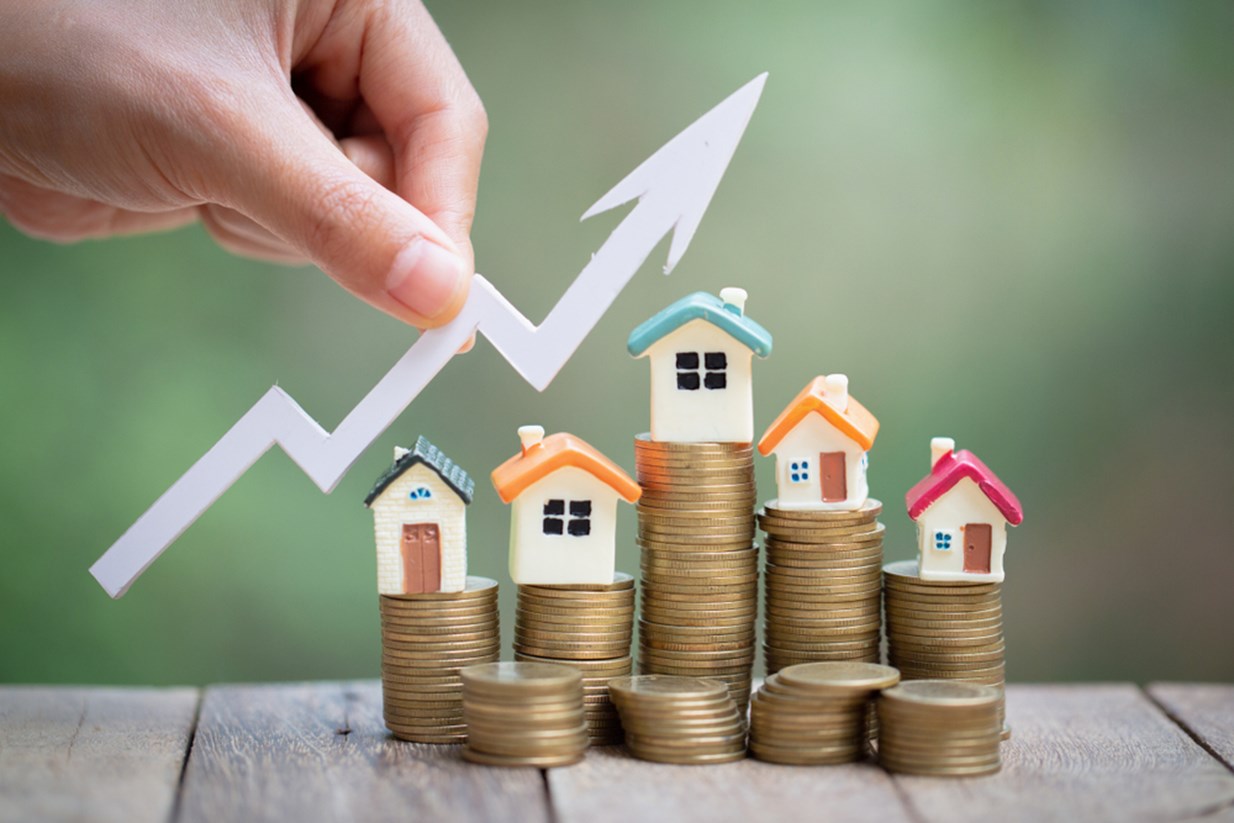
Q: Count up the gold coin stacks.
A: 9